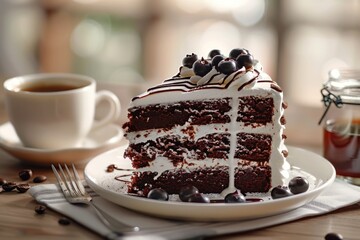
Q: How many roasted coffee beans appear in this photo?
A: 8